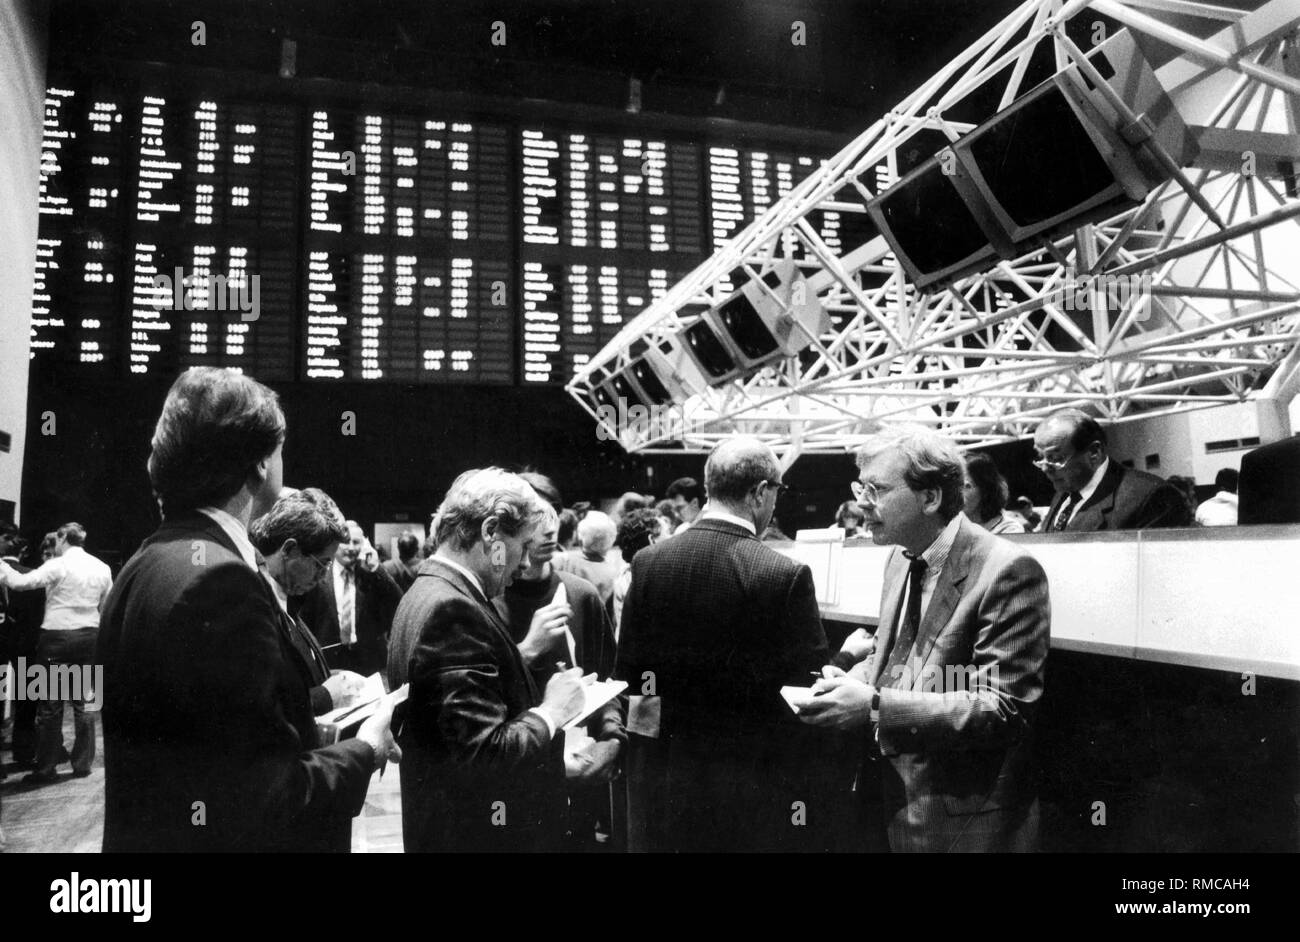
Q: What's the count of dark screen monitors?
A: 7